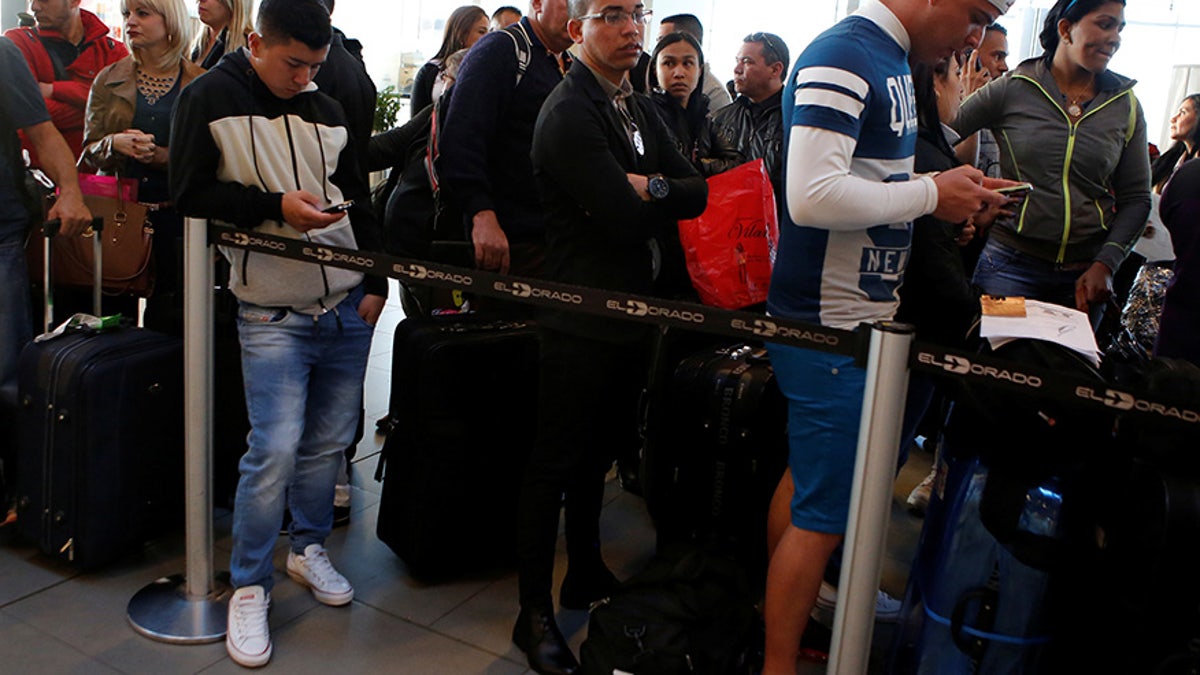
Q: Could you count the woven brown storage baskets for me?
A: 0